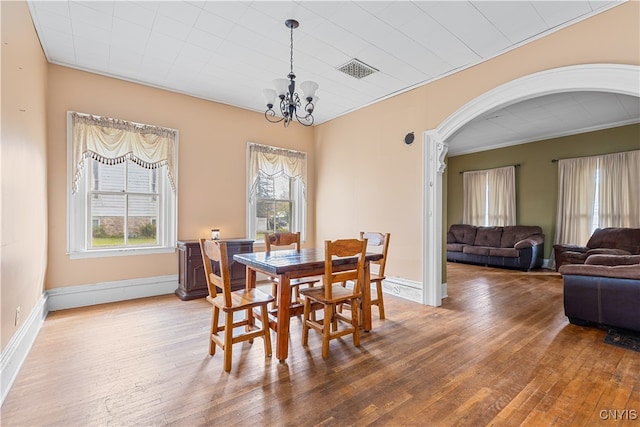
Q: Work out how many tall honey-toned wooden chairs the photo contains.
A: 4